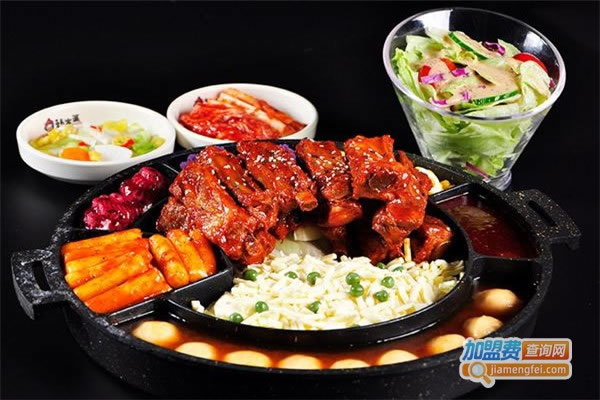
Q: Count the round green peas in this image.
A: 12